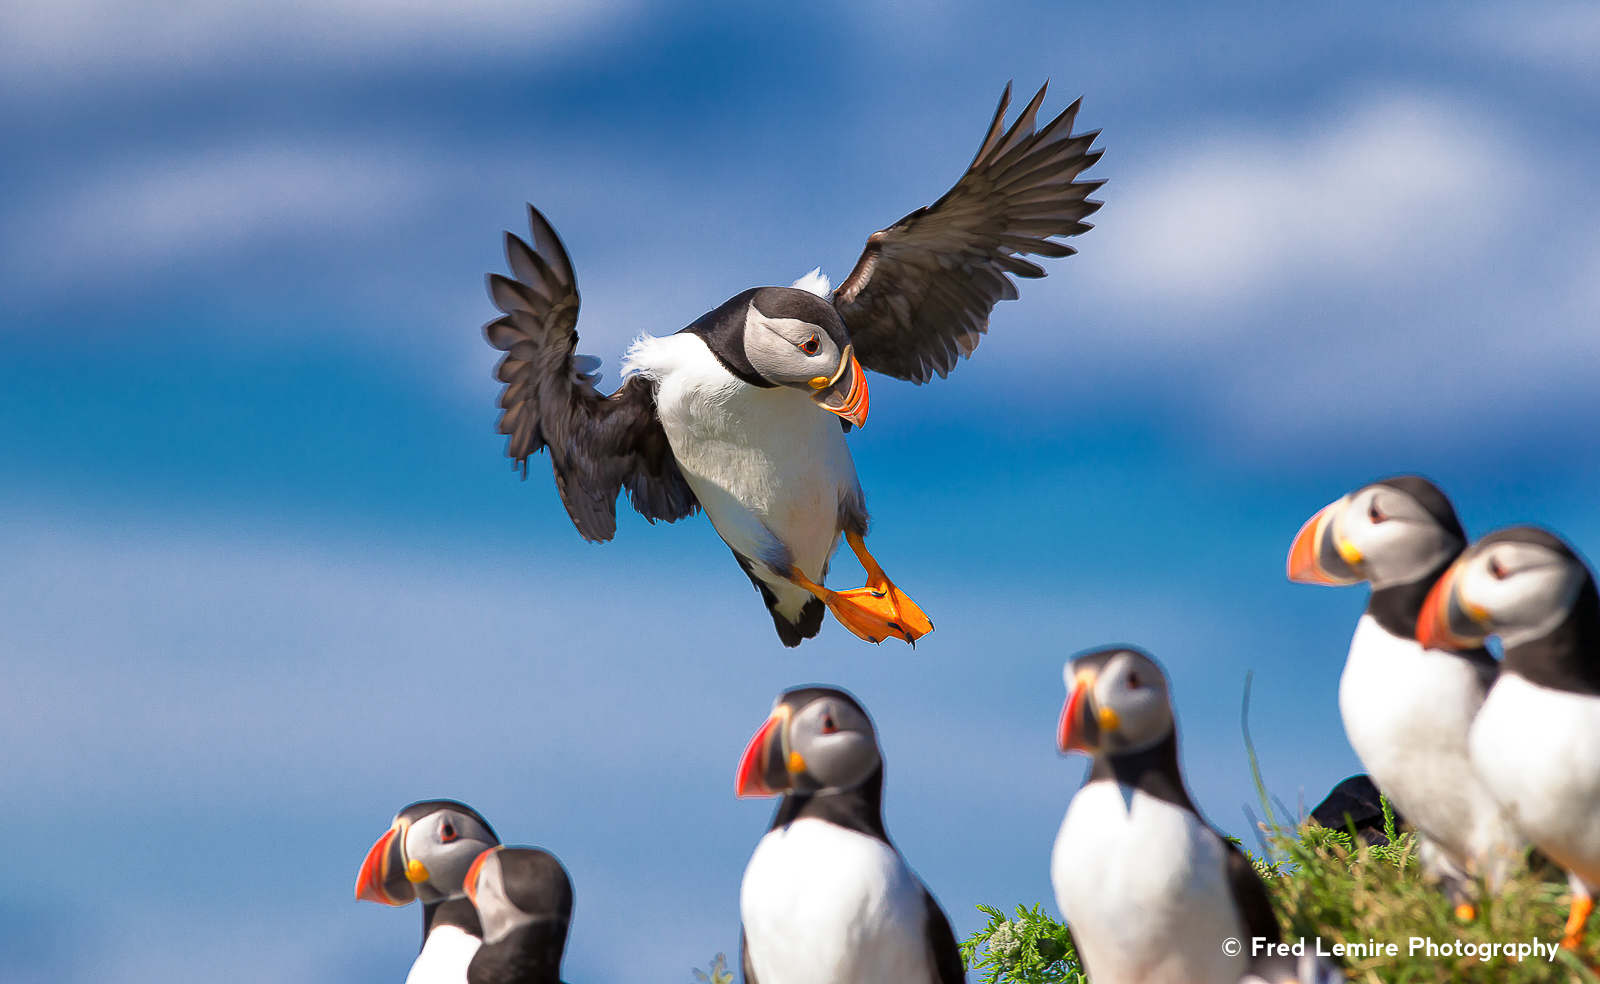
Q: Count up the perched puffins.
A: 6